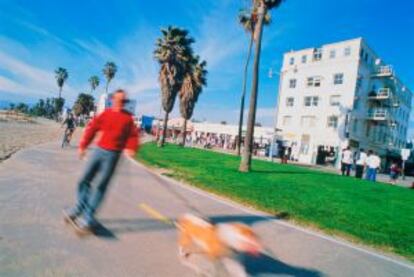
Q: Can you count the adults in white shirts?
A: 3